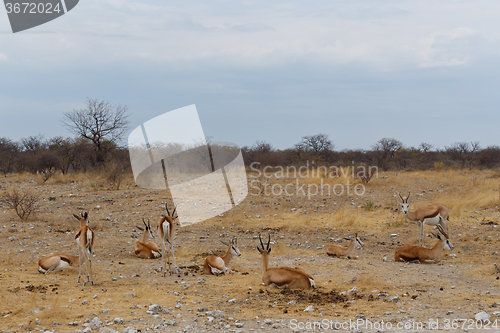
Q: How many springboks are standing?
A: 3